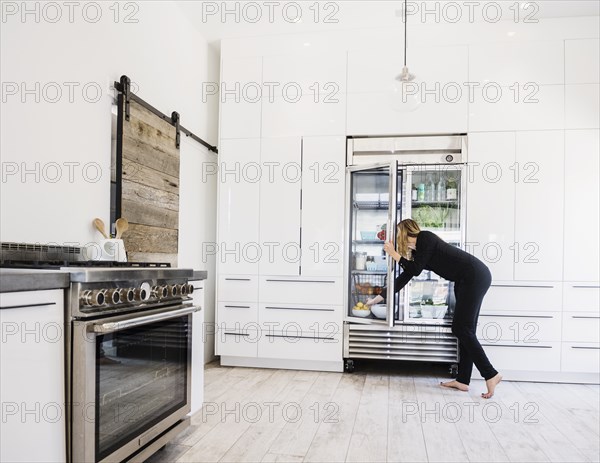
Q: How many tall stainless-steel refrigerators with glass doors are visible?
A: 1